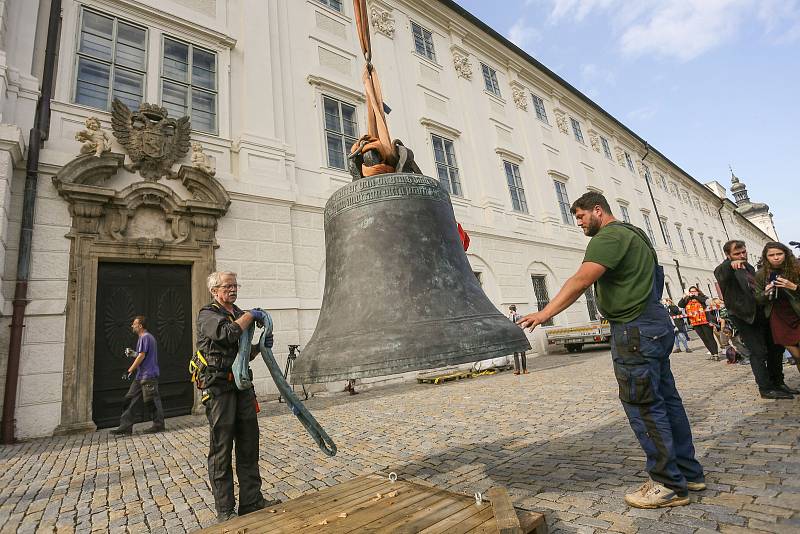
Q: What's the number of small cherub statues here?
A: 2